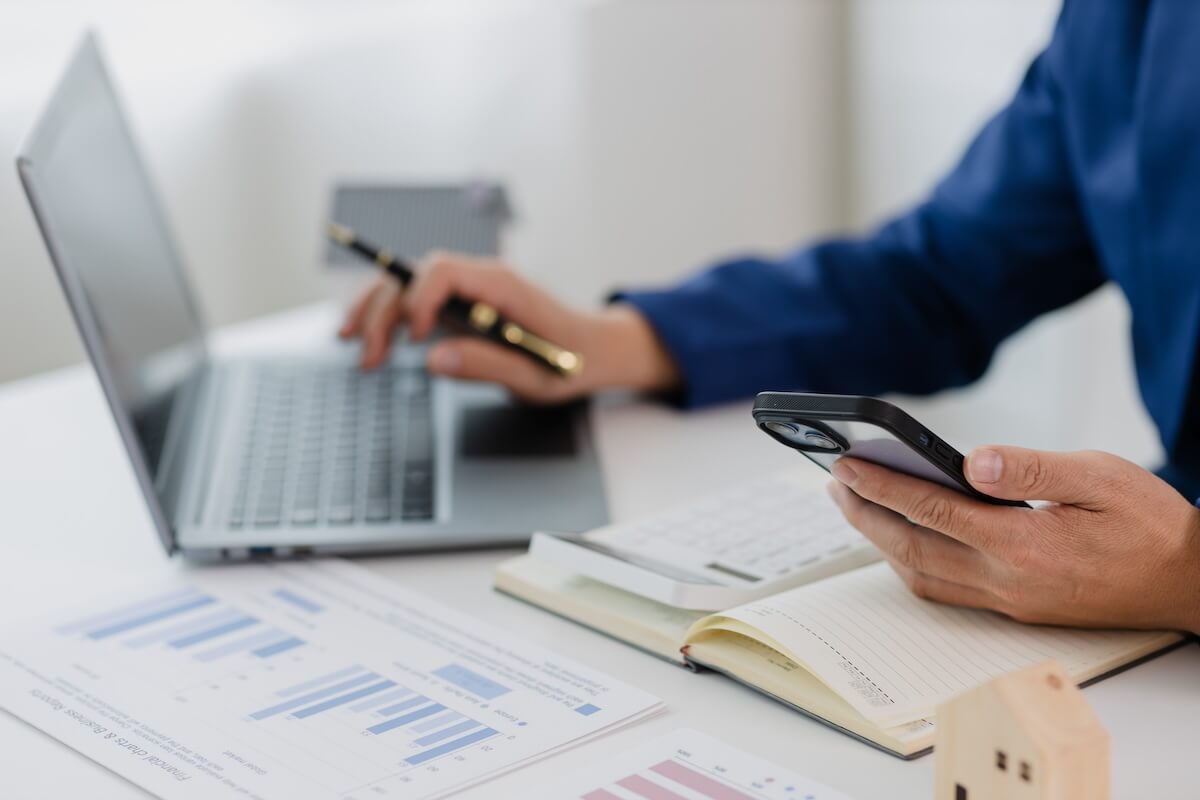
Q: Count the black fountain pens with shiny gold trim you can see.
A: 1